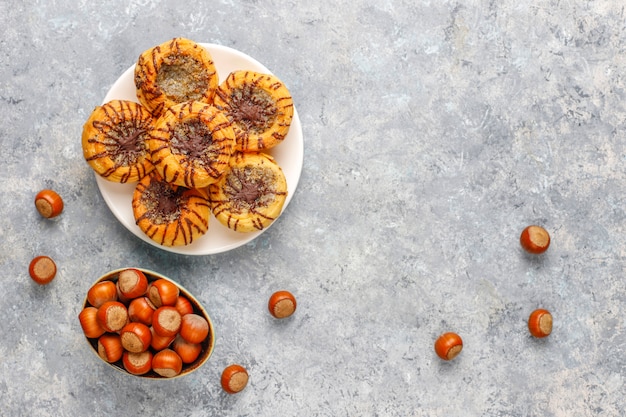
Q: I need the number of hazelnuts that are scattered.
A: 7